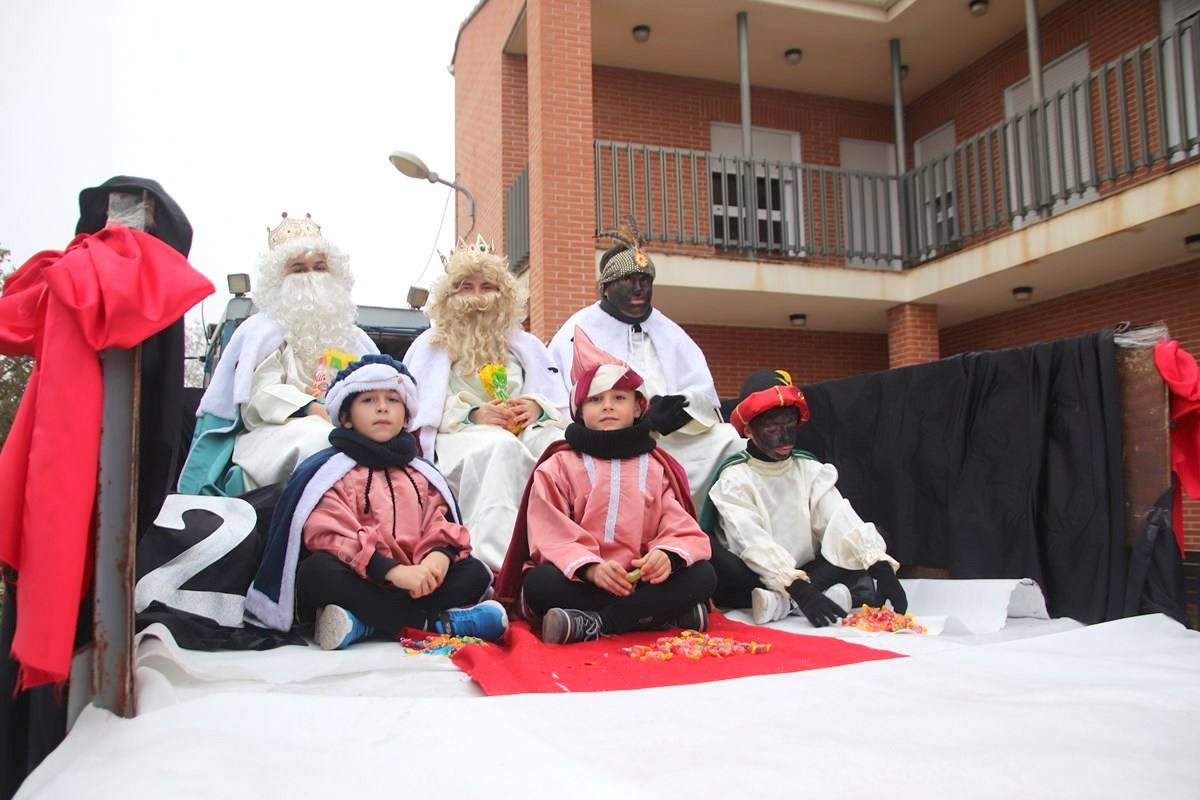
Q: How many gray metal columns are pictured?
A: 3